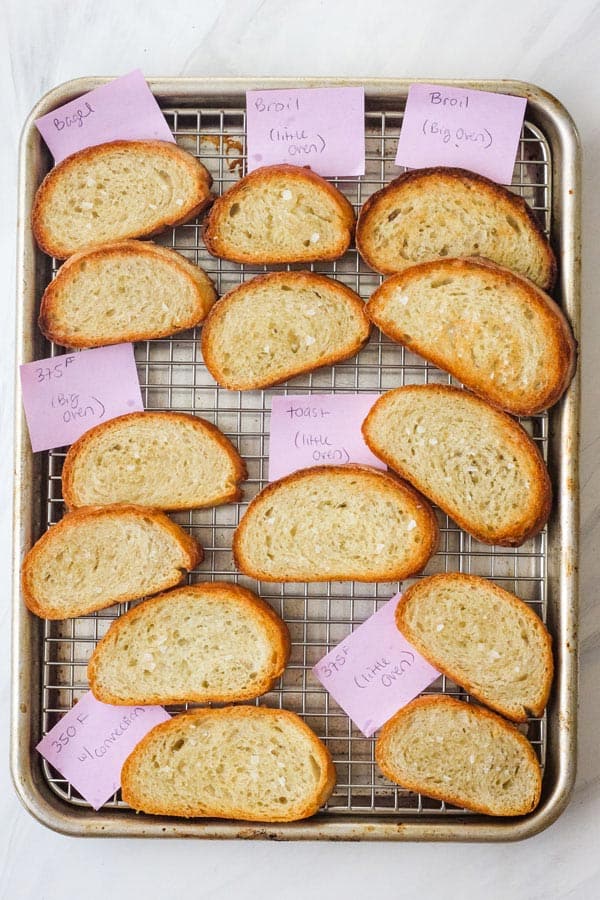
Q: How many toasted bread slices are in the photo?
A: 14